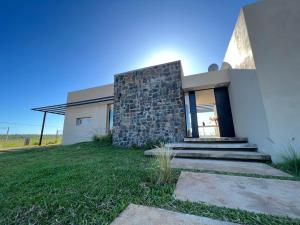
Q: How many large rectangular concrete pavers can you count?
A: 3